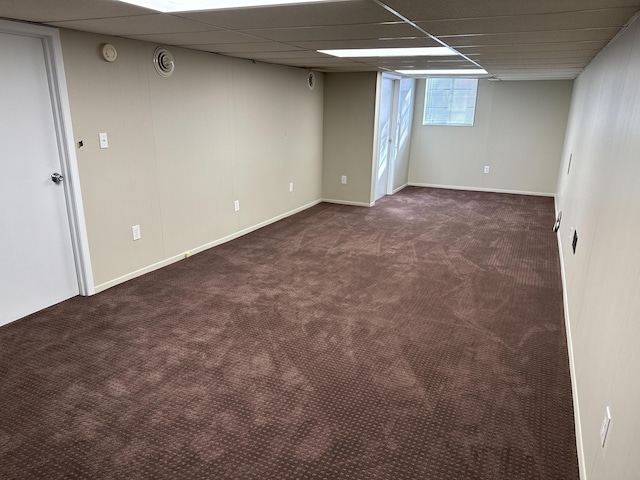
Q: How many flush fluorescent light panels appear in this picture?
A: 3